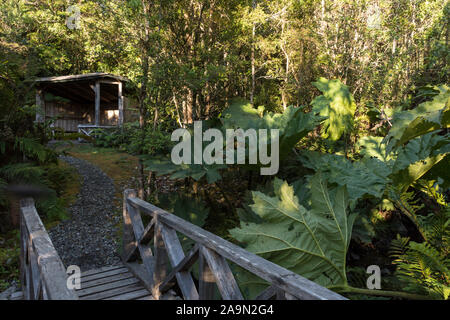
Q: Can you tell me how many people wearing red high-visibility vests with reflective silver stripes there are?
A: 0